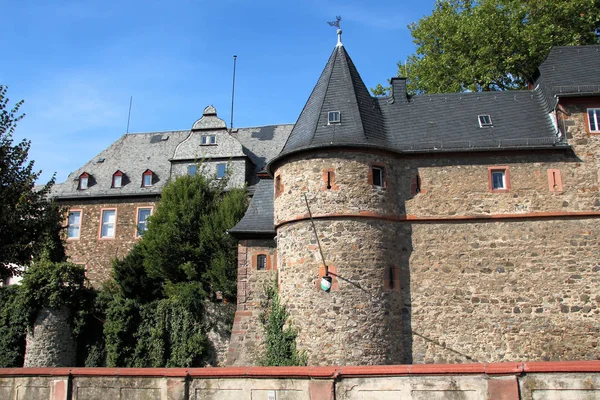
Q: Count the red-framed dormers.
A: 3